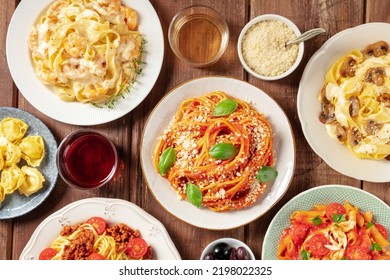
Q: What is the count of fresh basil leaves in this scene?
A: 5